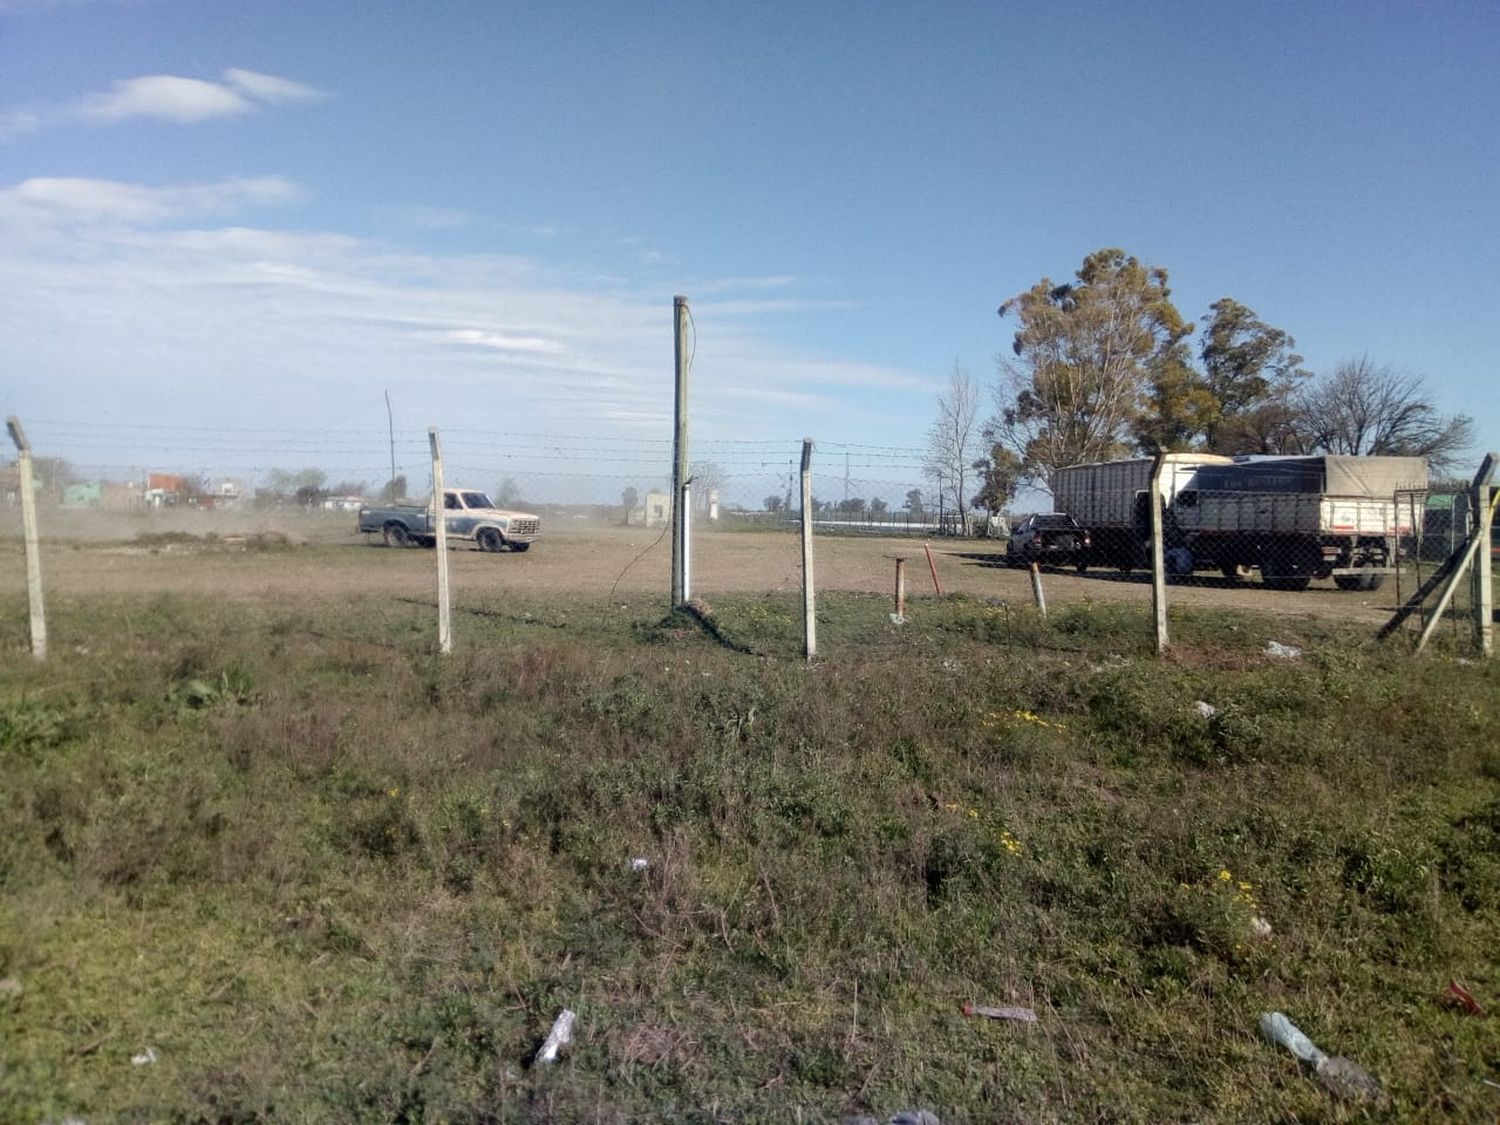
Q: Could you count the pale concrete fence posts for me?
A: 5